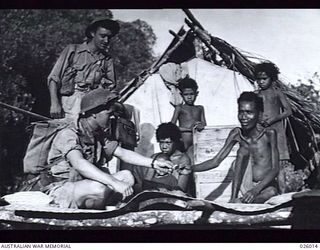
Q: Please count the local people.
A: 4